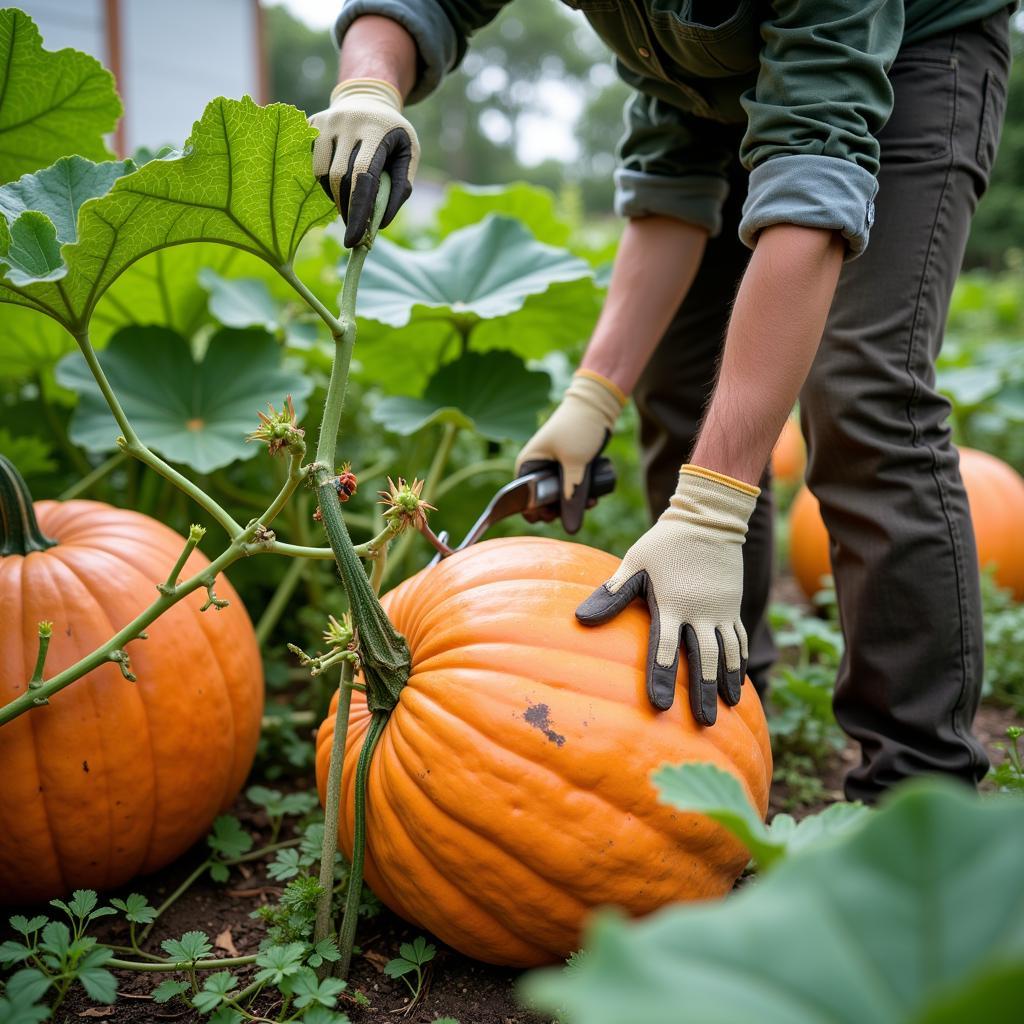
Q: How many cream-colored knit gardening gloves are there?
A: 3